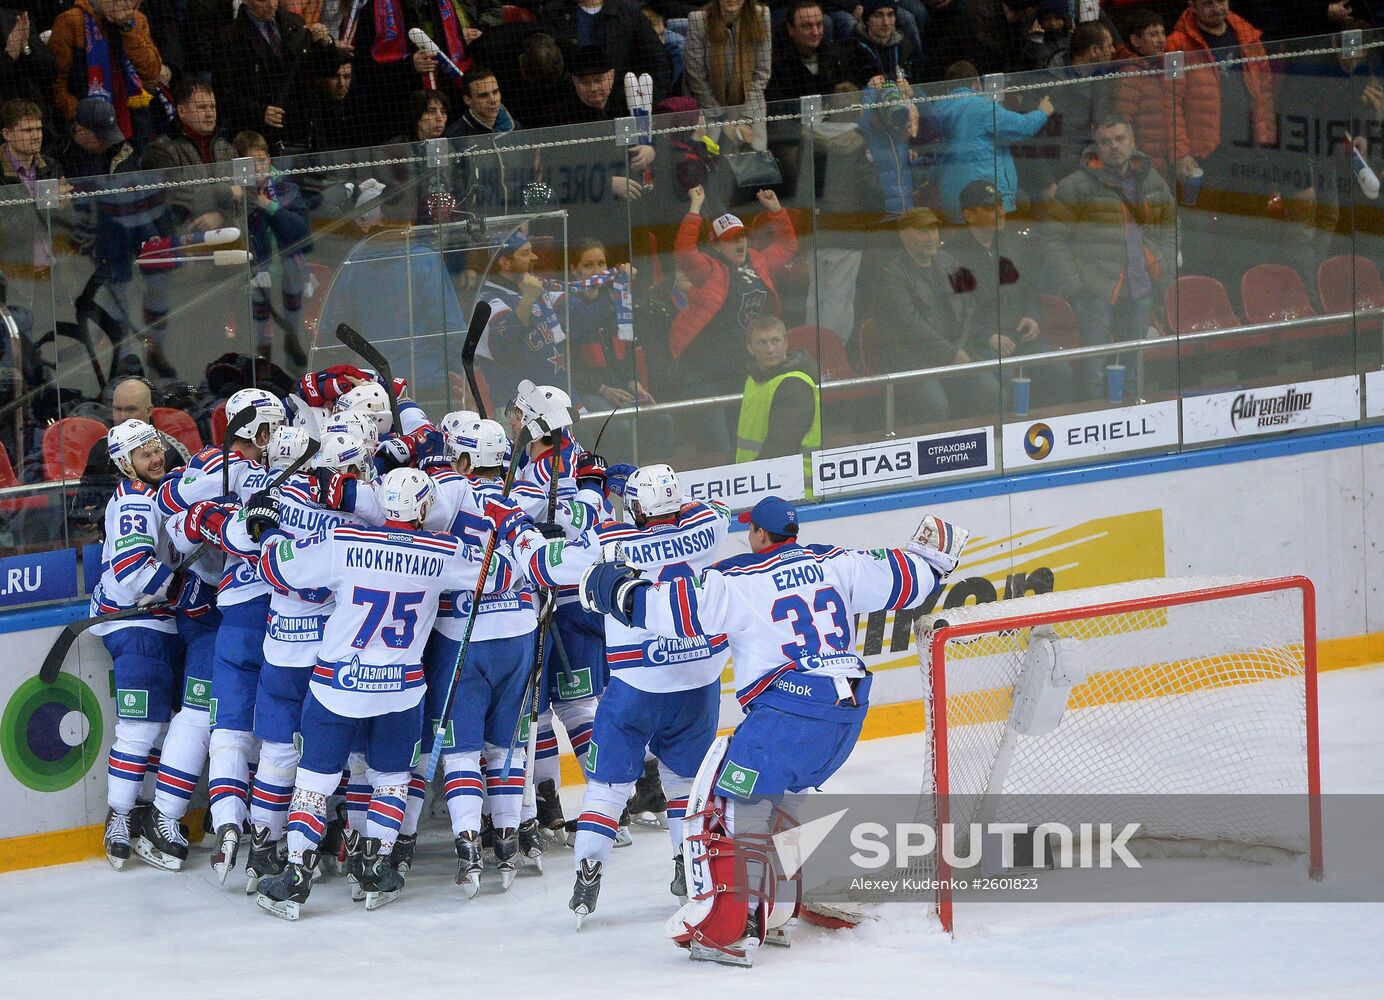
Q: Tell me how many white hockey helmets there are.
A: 11